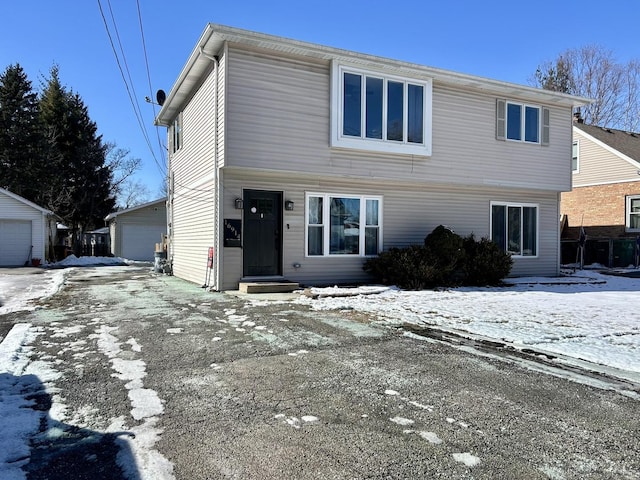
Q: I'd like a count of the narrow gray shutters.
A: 2